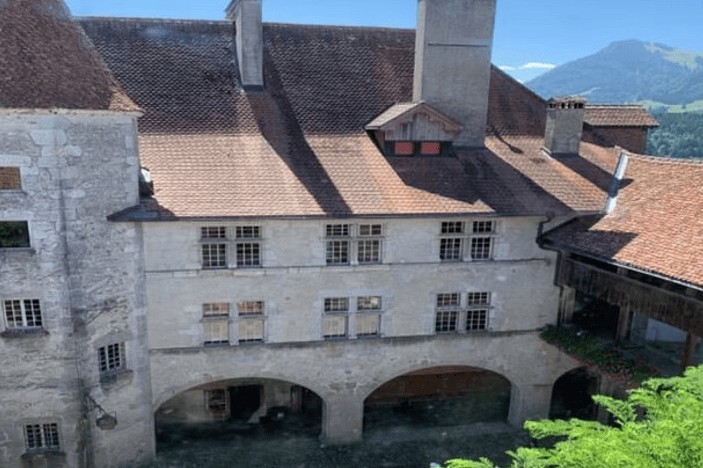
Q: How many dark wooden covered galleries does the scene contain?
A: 1